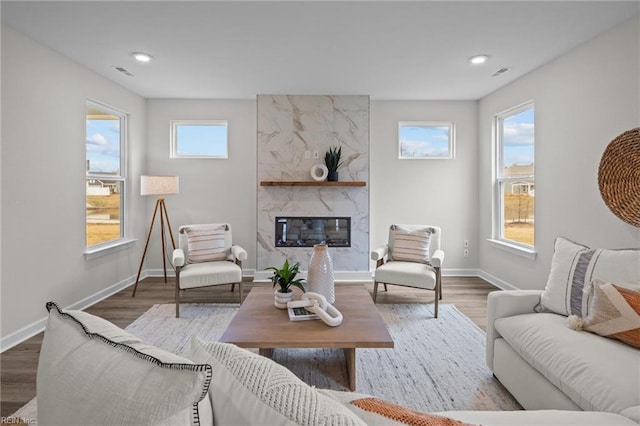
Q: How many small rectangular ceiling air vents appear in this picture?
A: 2